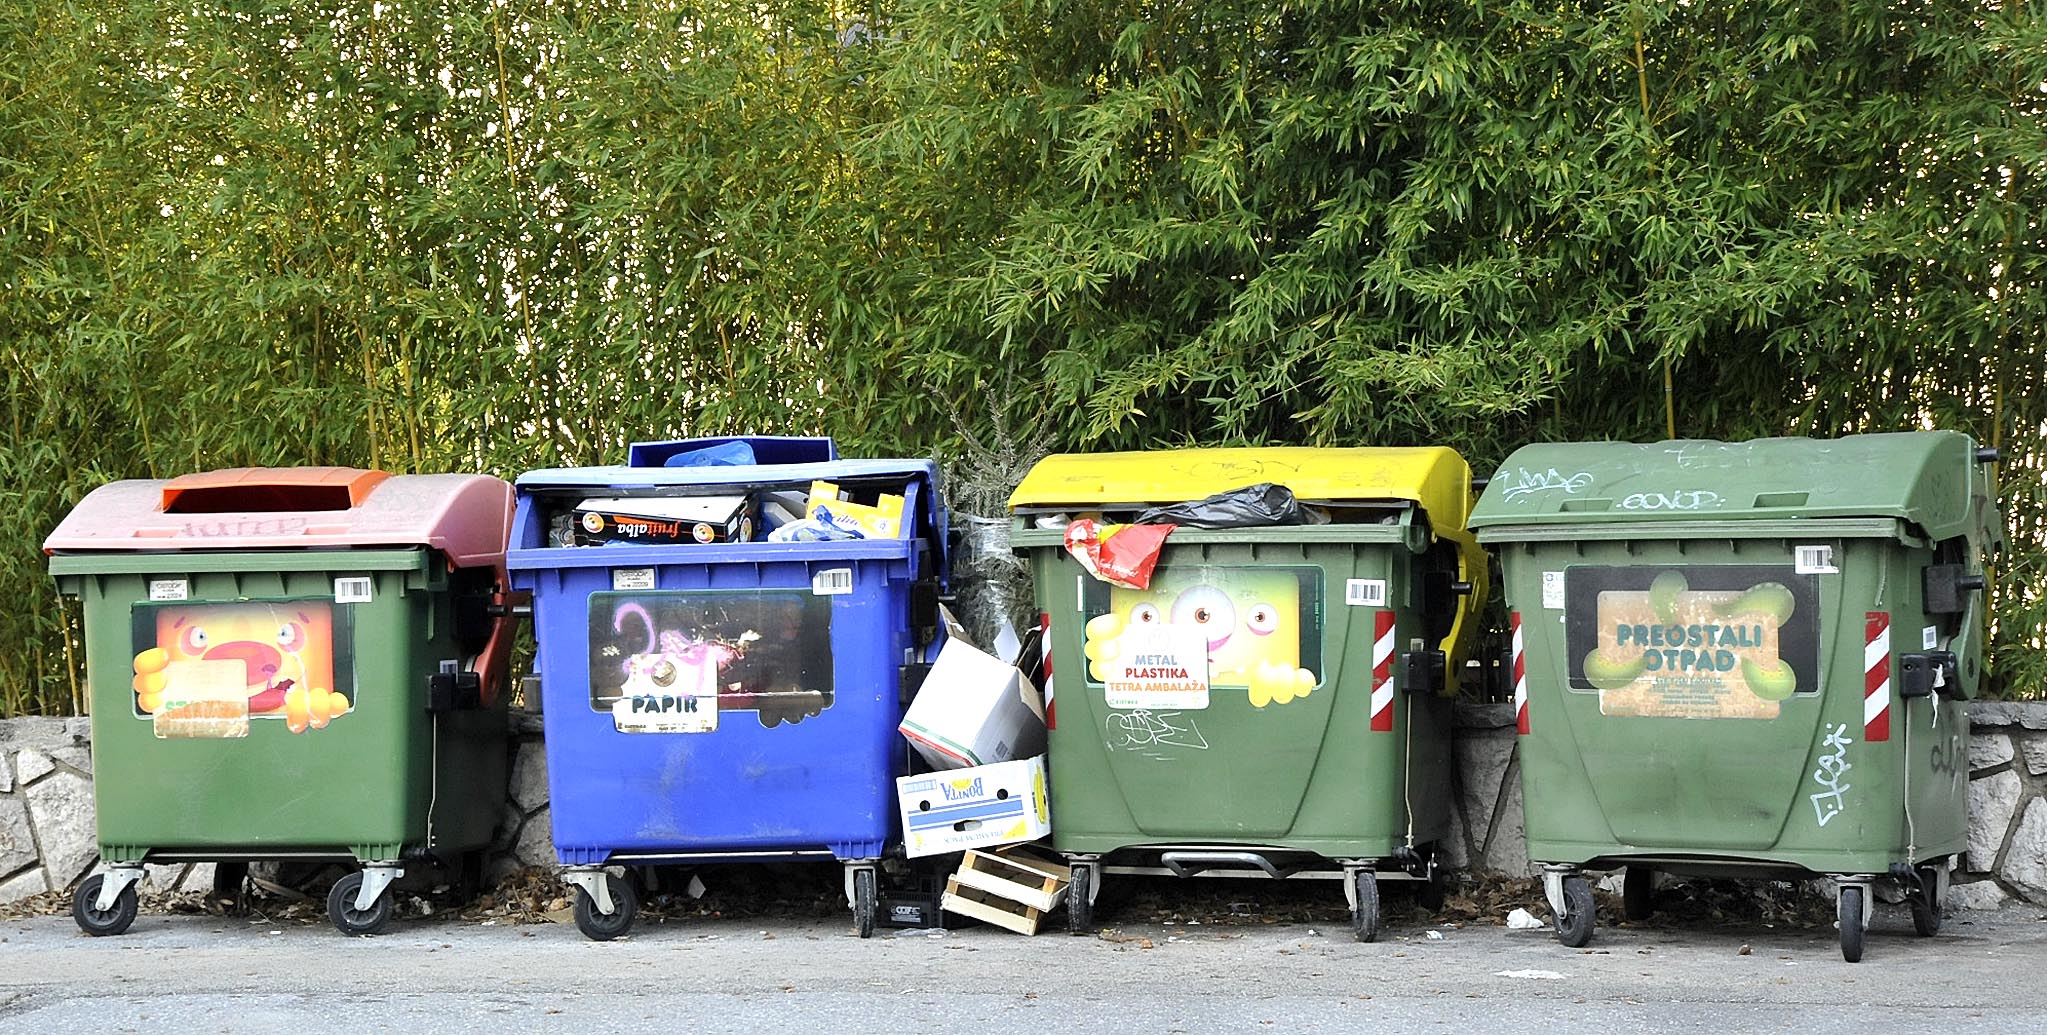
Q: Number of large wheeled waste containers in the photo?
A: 4